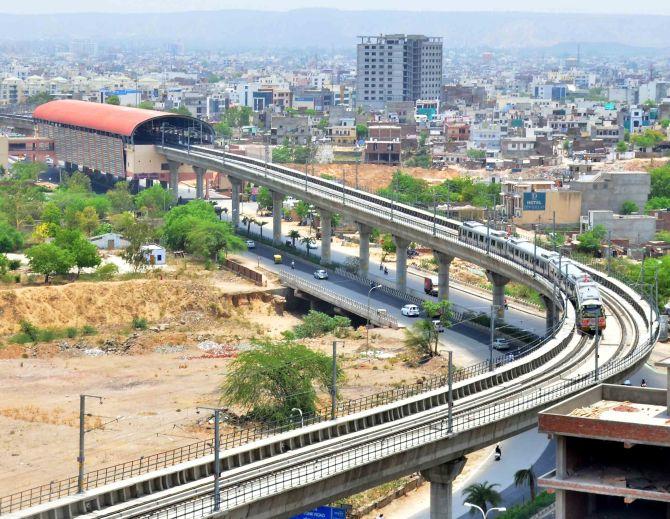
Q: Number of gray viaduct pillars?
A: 11